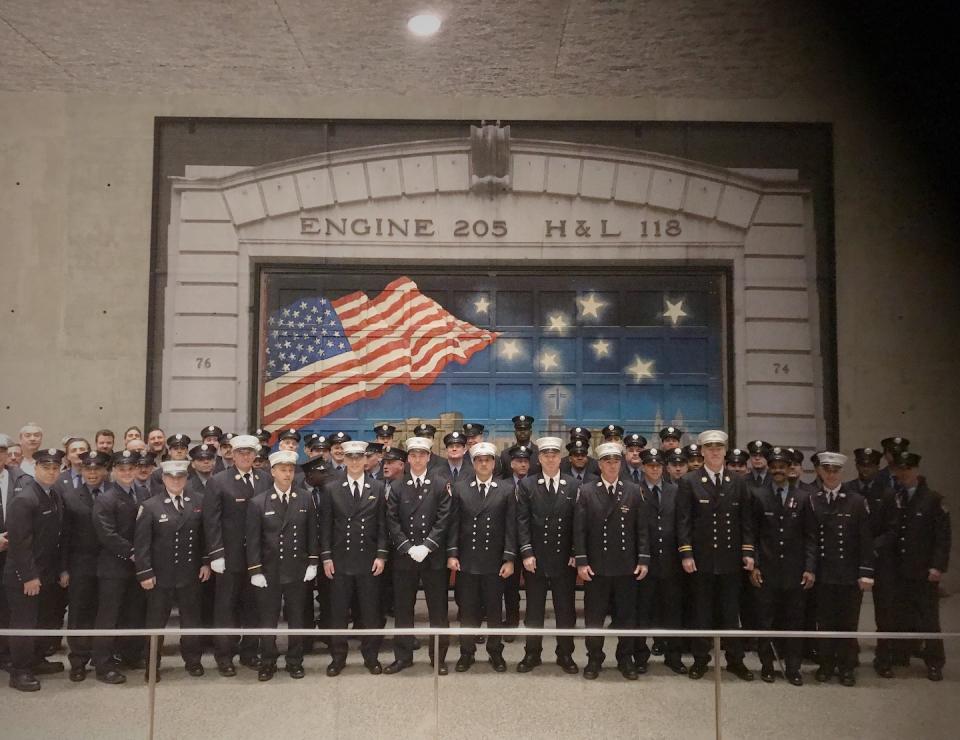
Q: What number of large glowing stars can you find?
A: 8